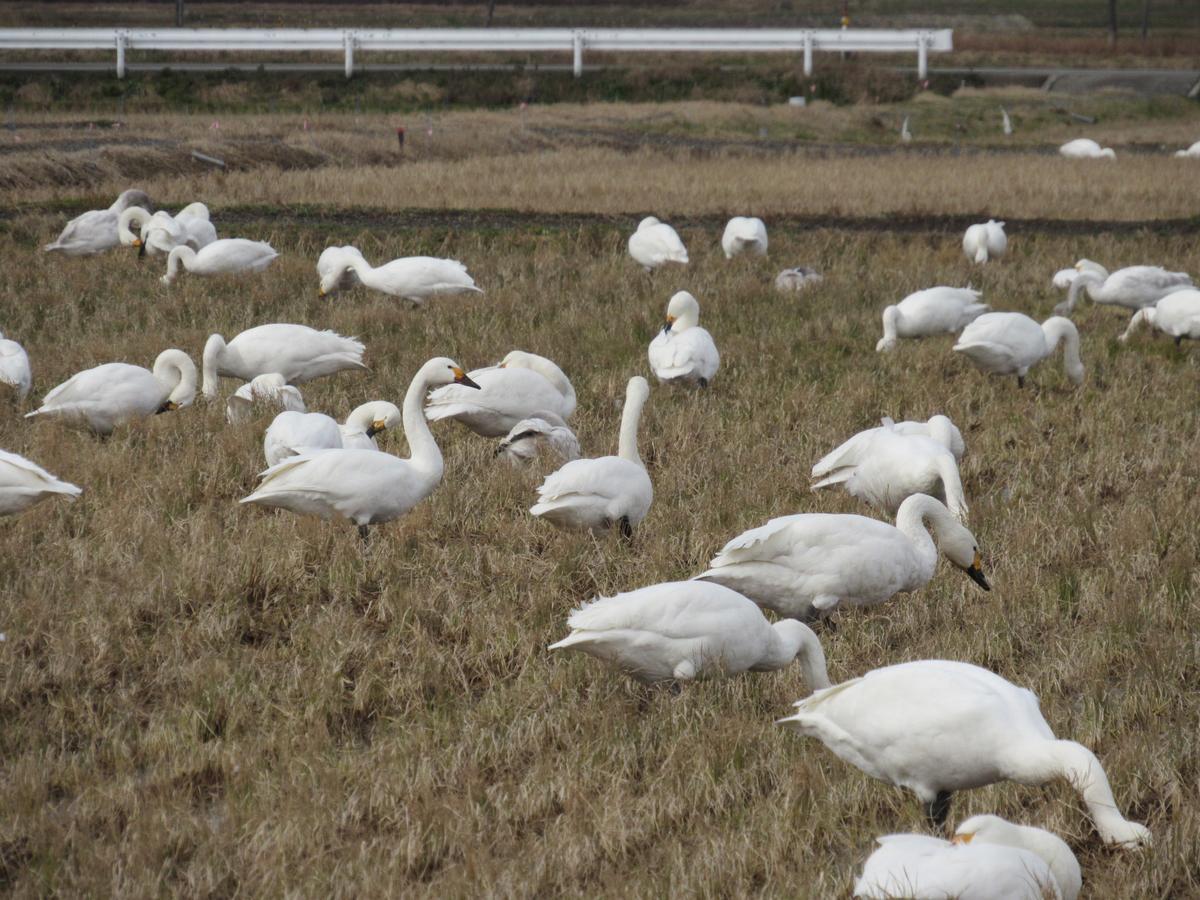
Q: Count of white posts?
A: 5